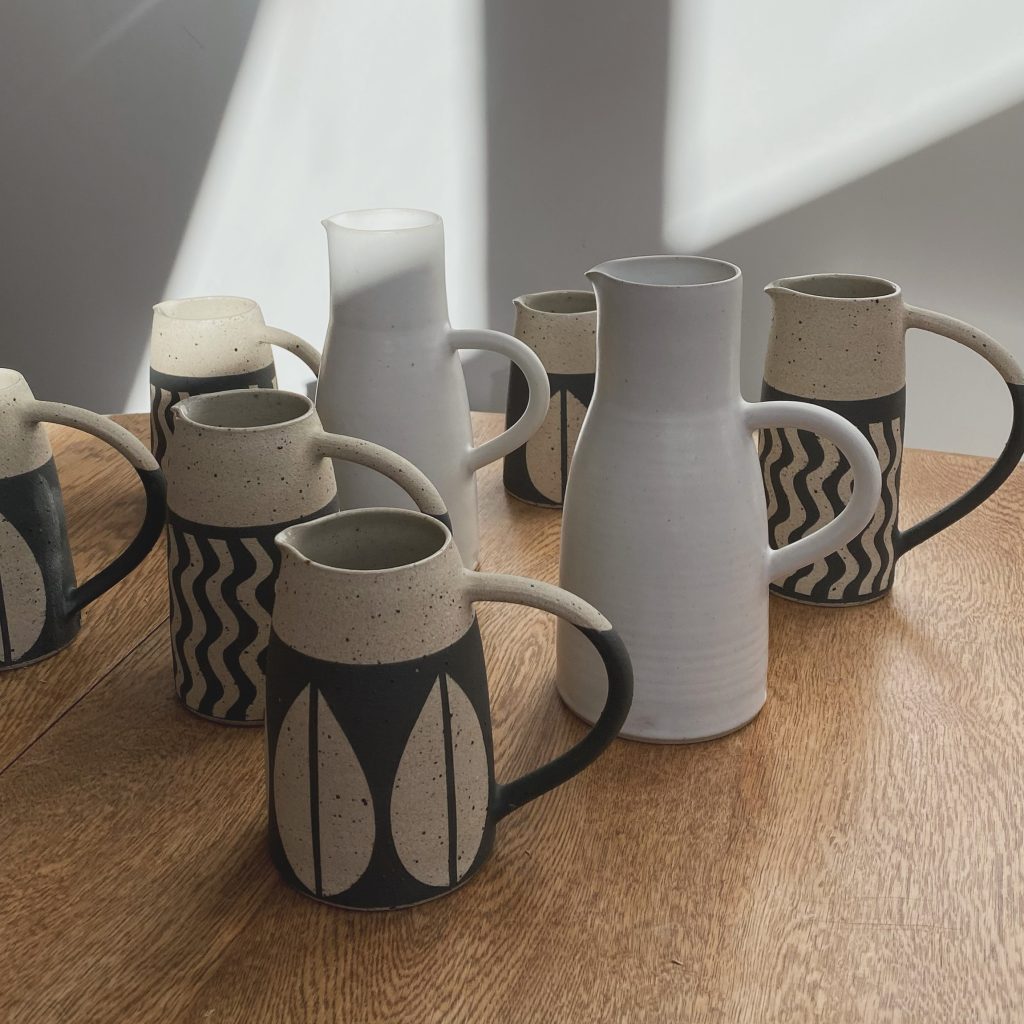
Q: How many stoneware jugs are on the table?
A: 8